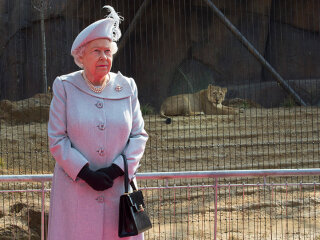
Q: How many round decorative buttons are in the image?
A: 4